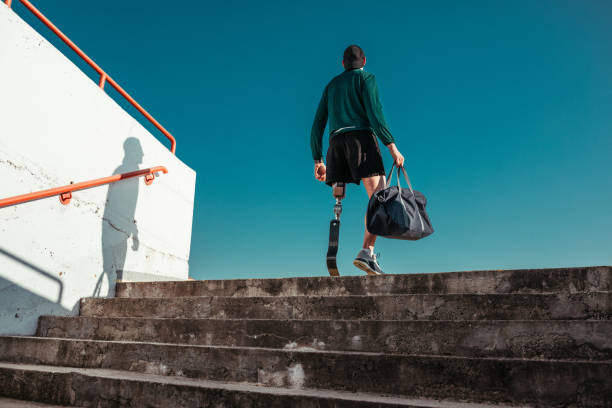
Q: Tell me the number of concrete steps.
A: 5